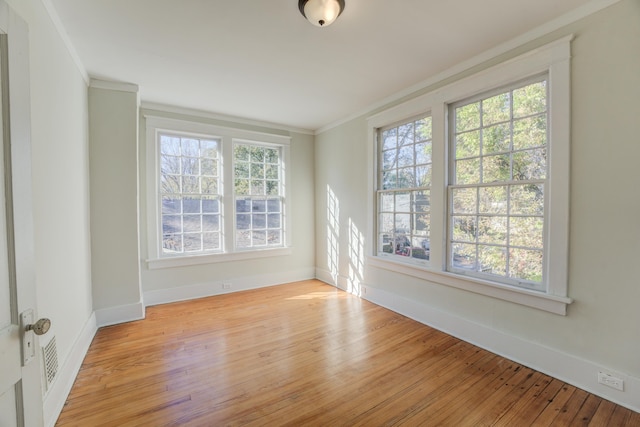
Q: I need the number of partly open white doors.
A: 1